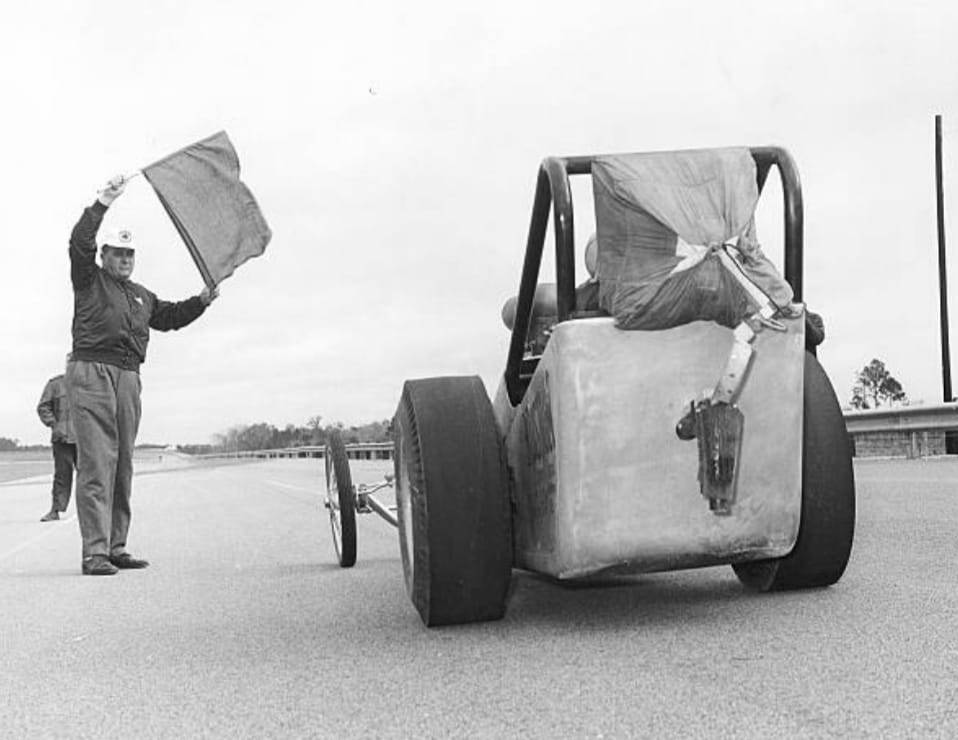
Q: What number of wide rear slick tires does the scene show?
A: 2